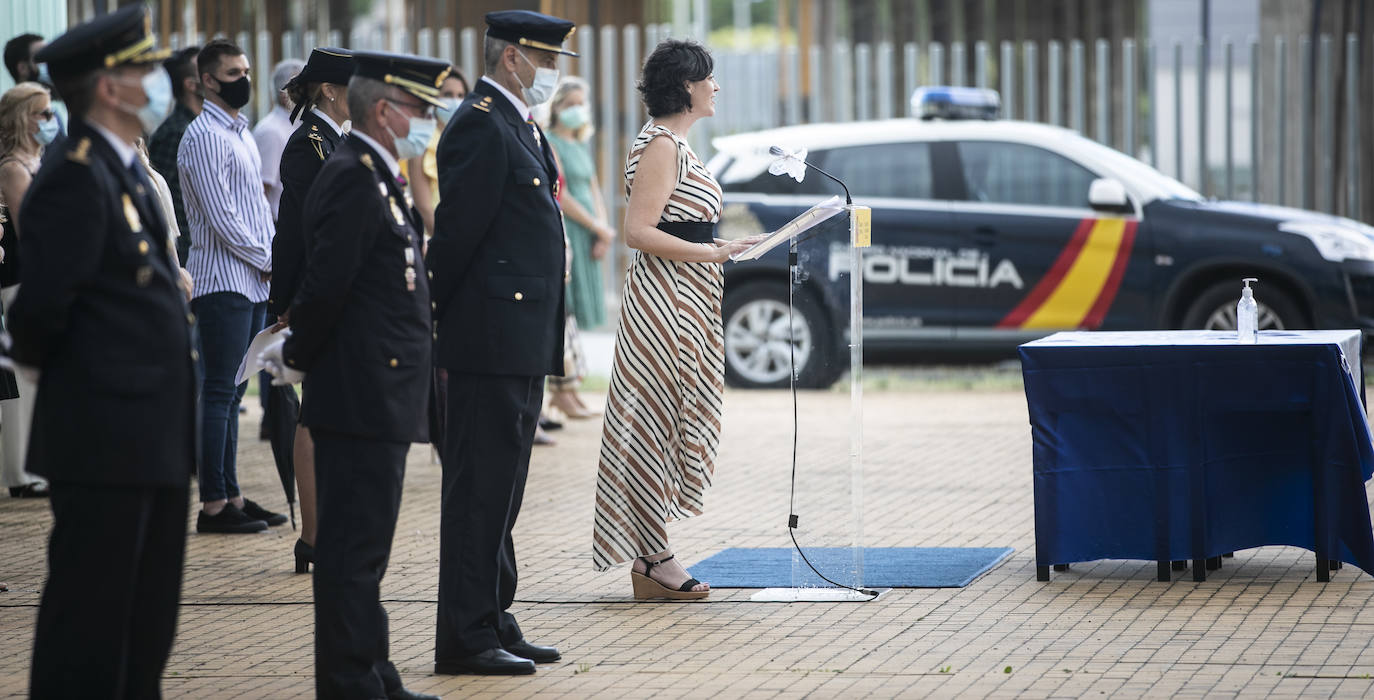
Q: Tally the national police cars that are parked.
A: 1